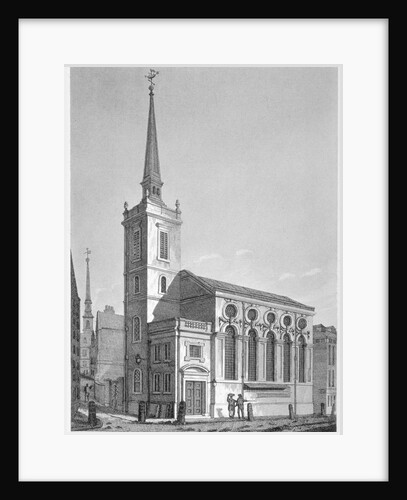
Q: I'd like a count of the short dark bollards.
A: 6